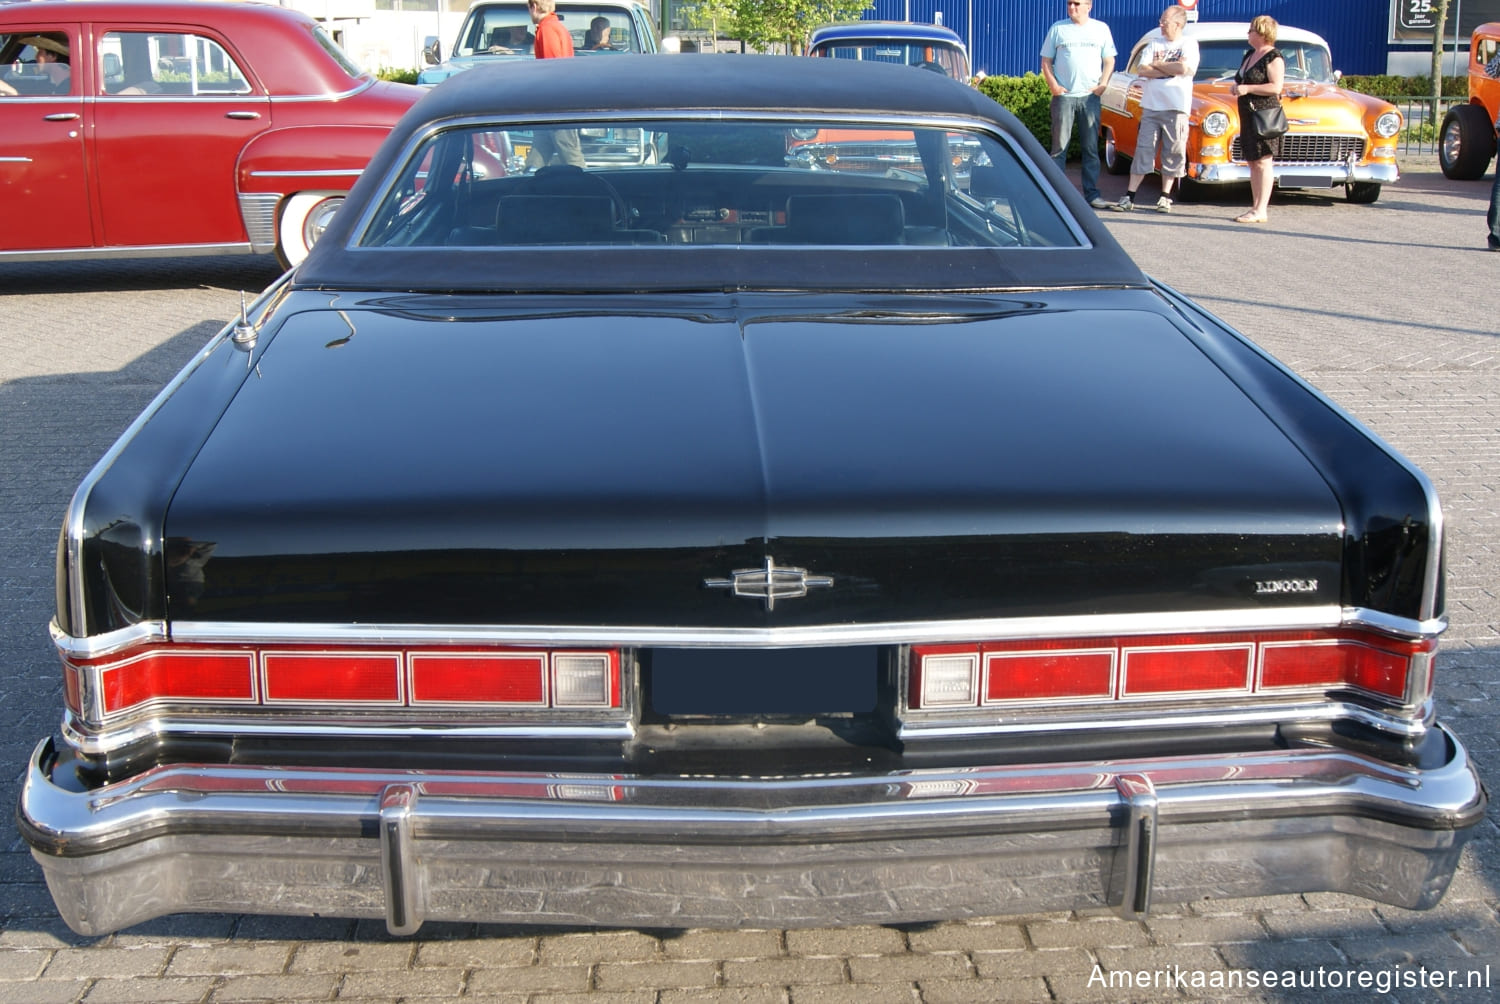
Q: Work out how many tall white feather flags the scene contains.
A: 0